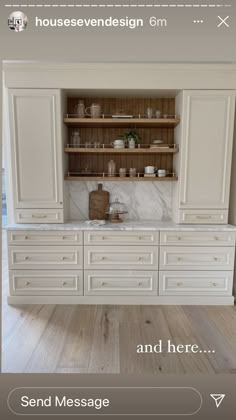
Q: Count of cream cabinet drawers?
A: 11